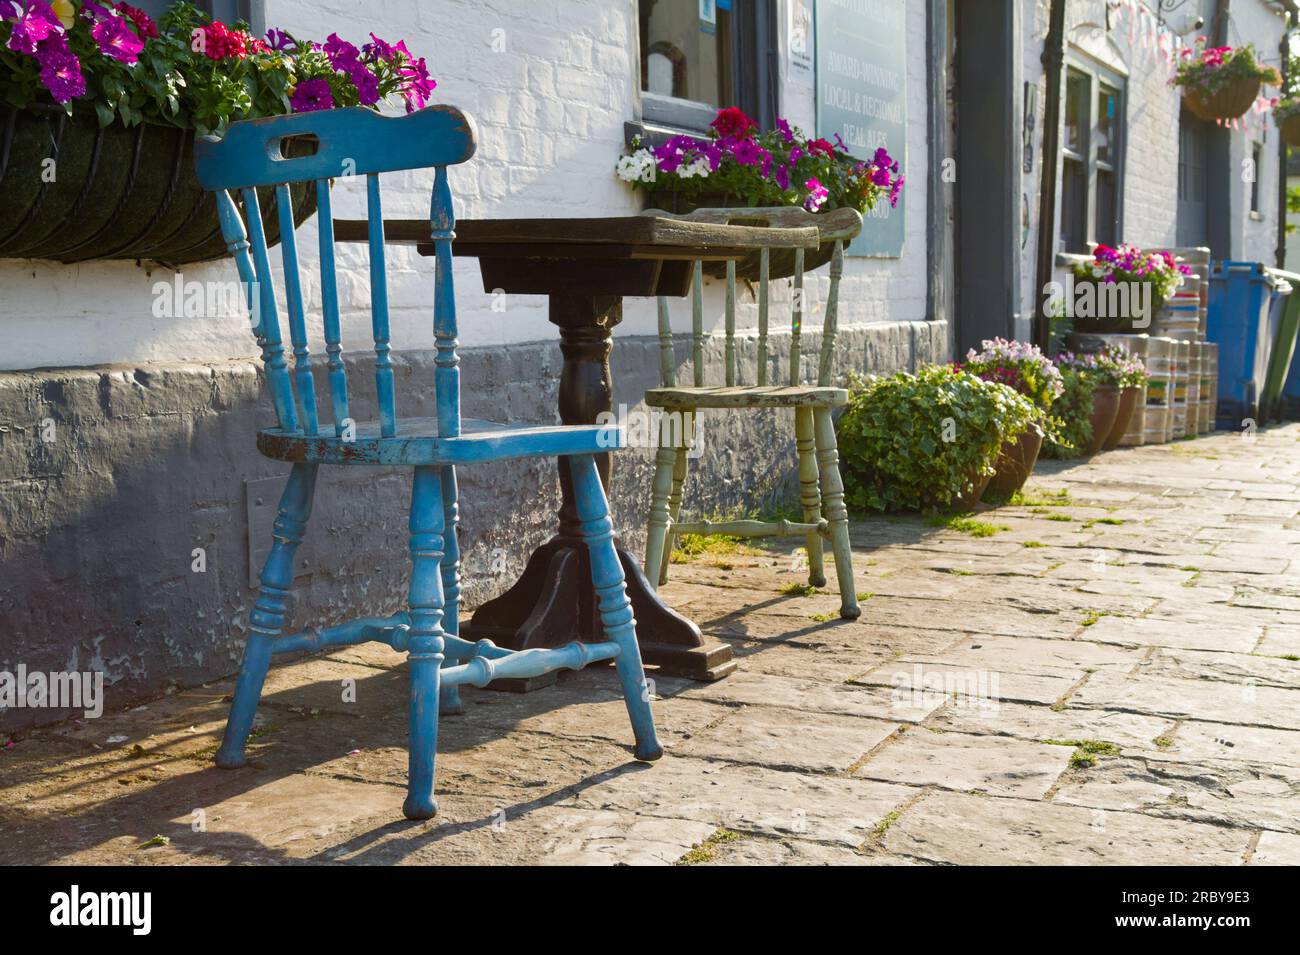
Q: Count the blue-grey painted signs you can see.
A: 1